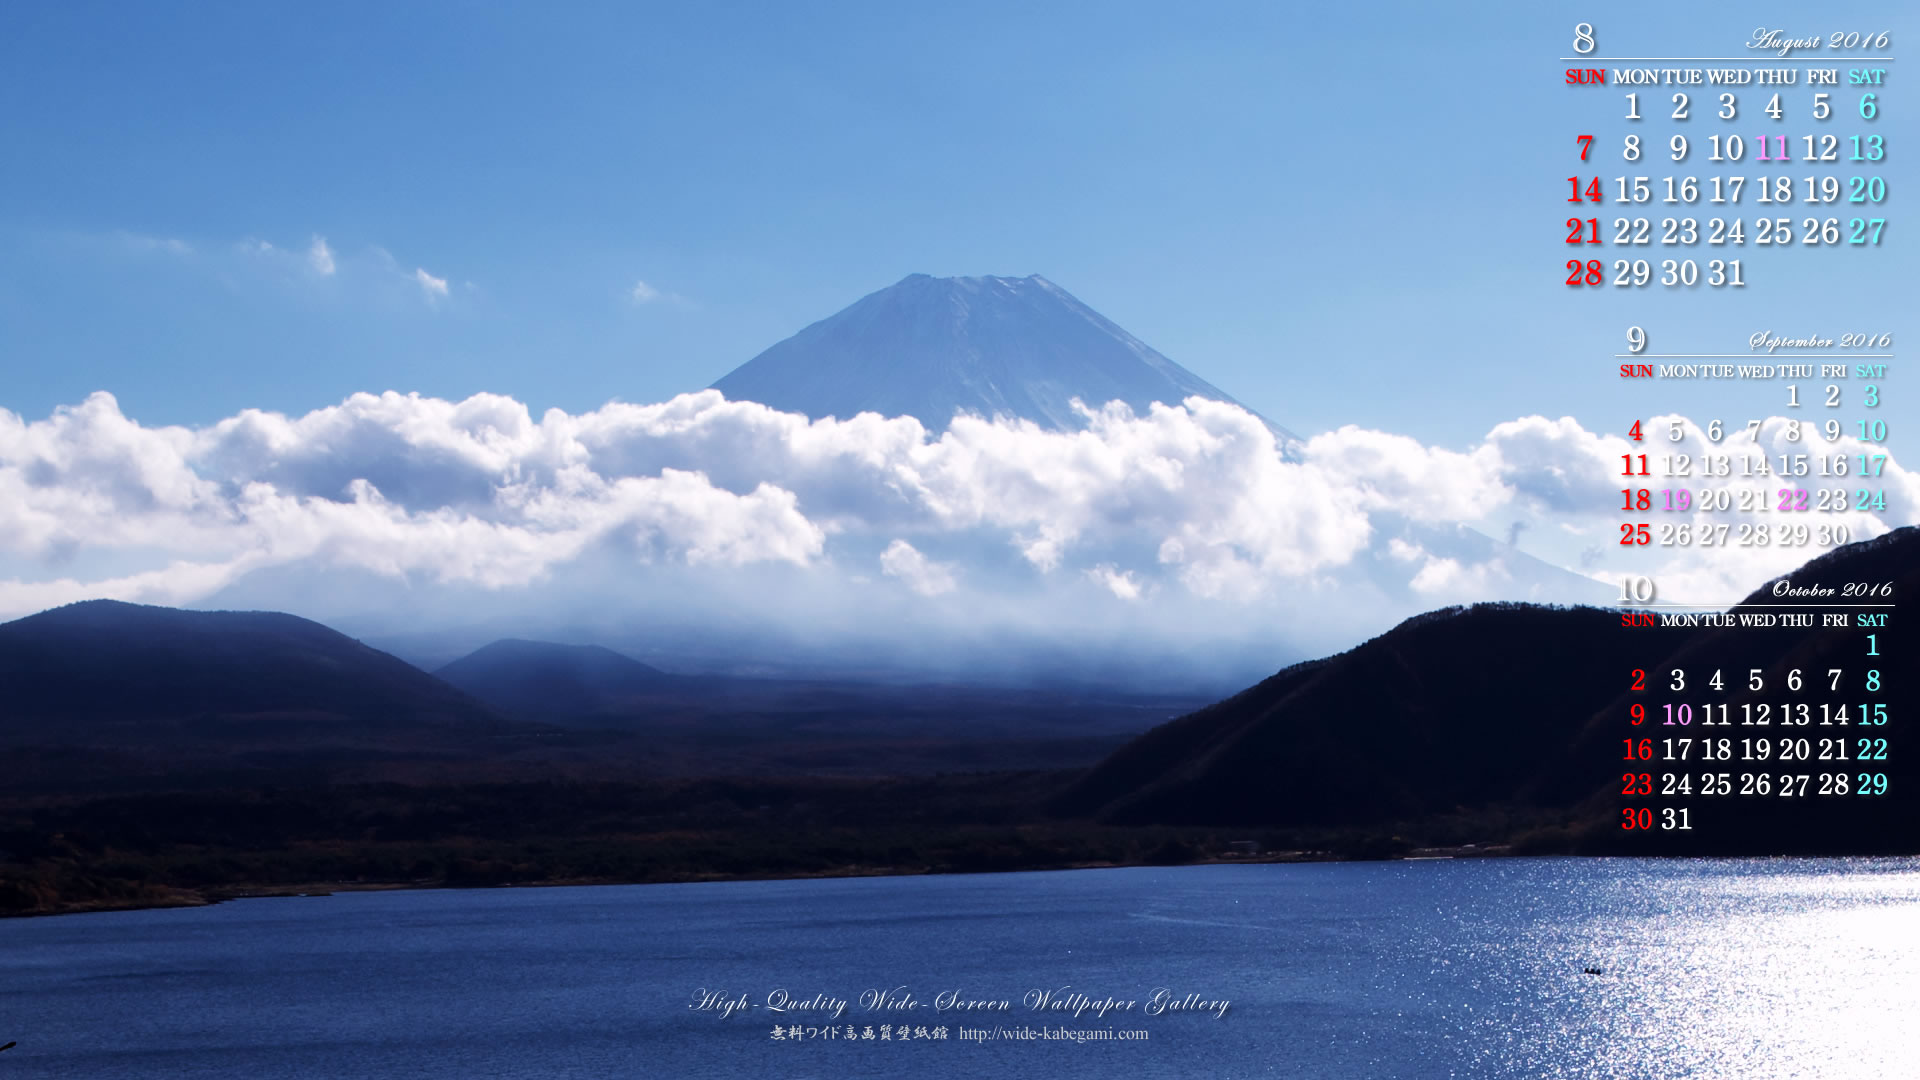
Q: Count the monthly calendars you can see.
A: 3